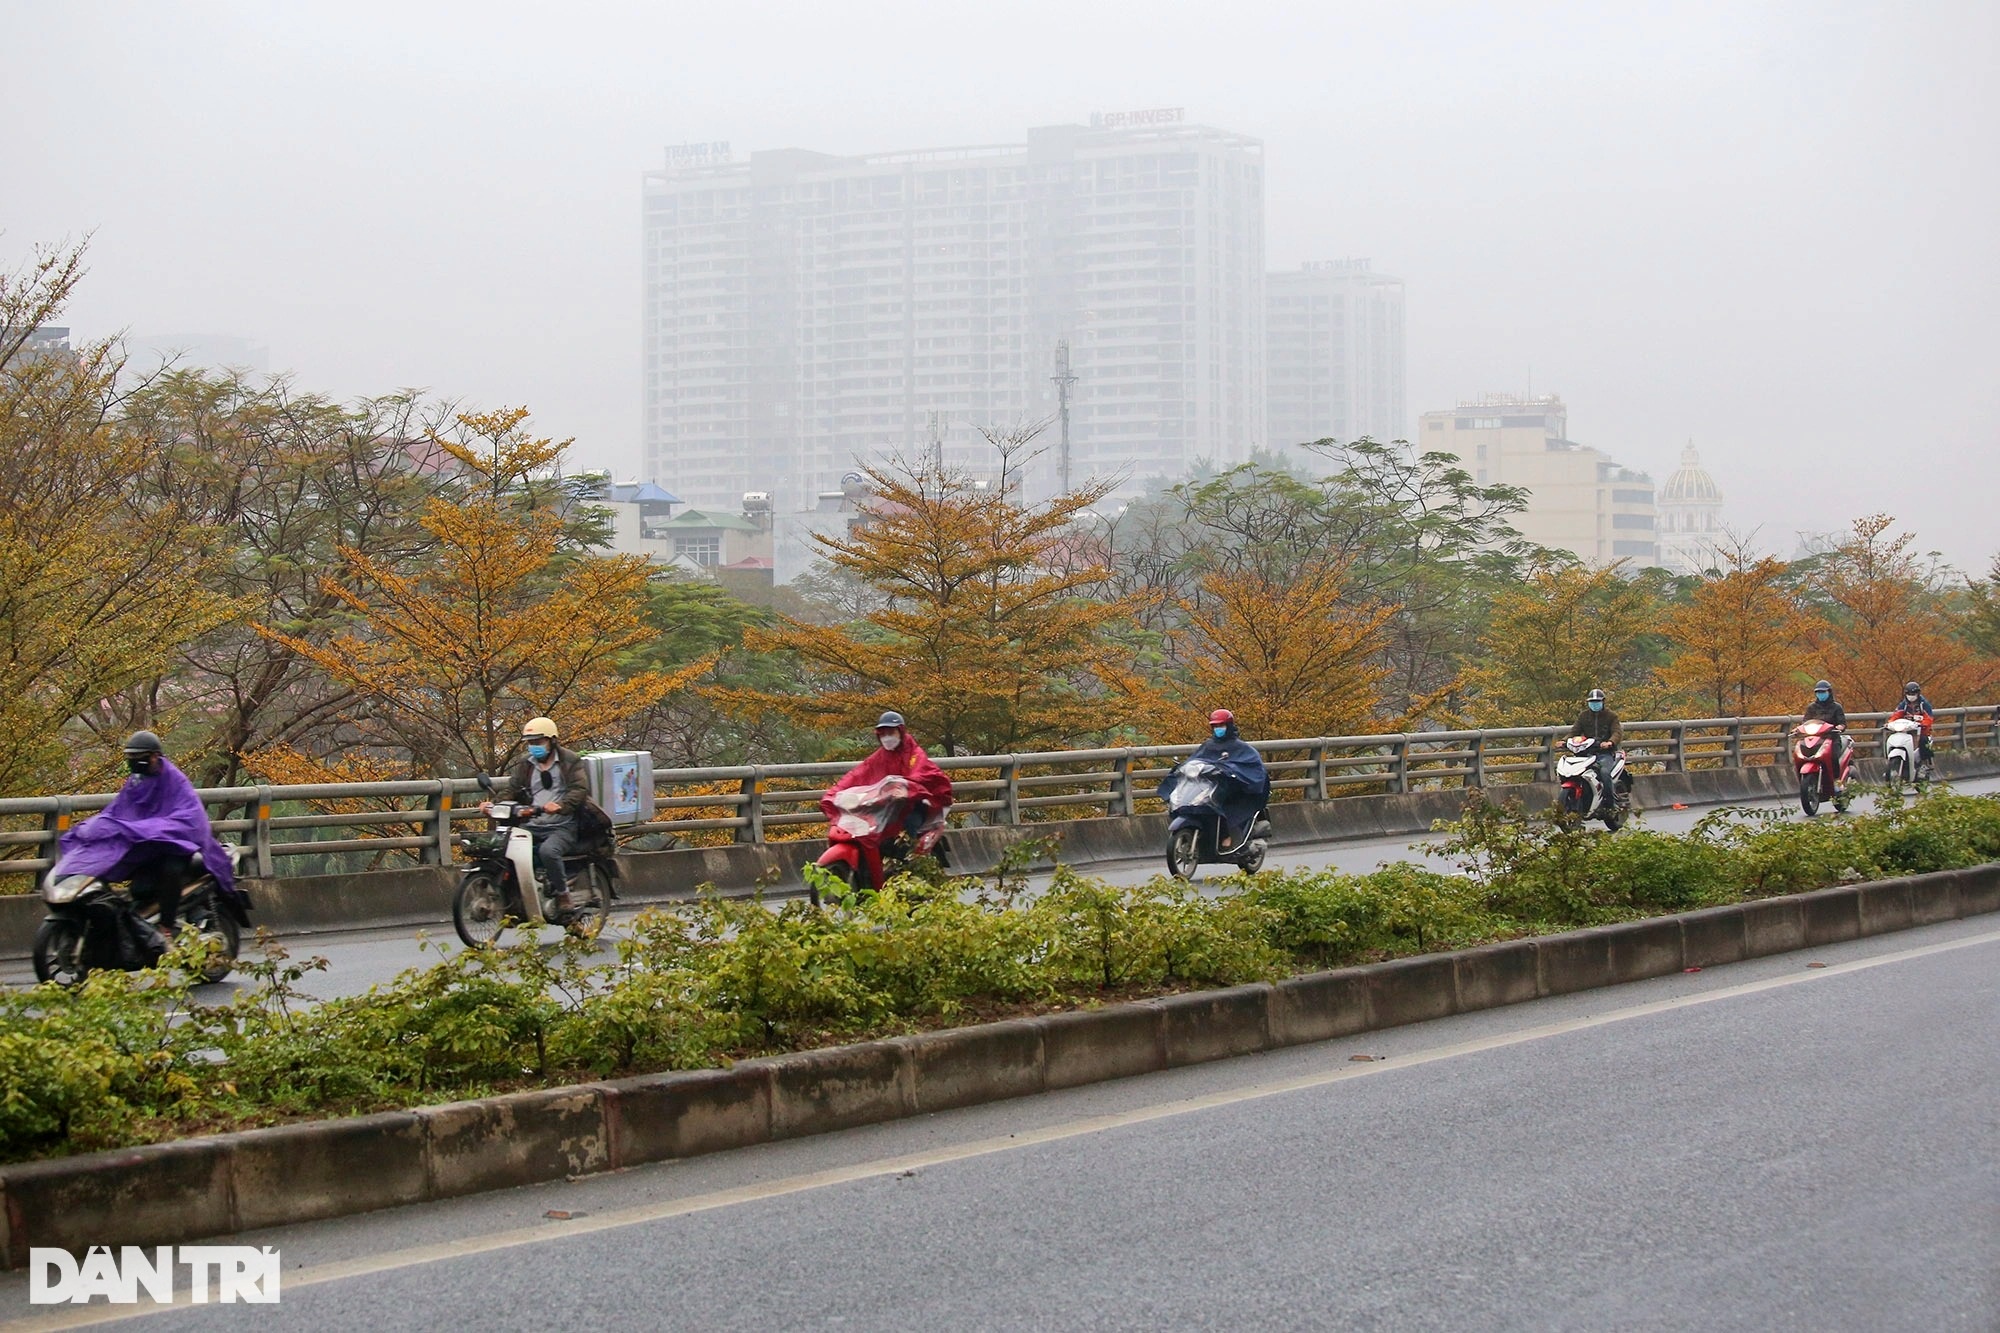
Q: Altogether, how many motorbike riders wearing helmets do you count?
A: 7